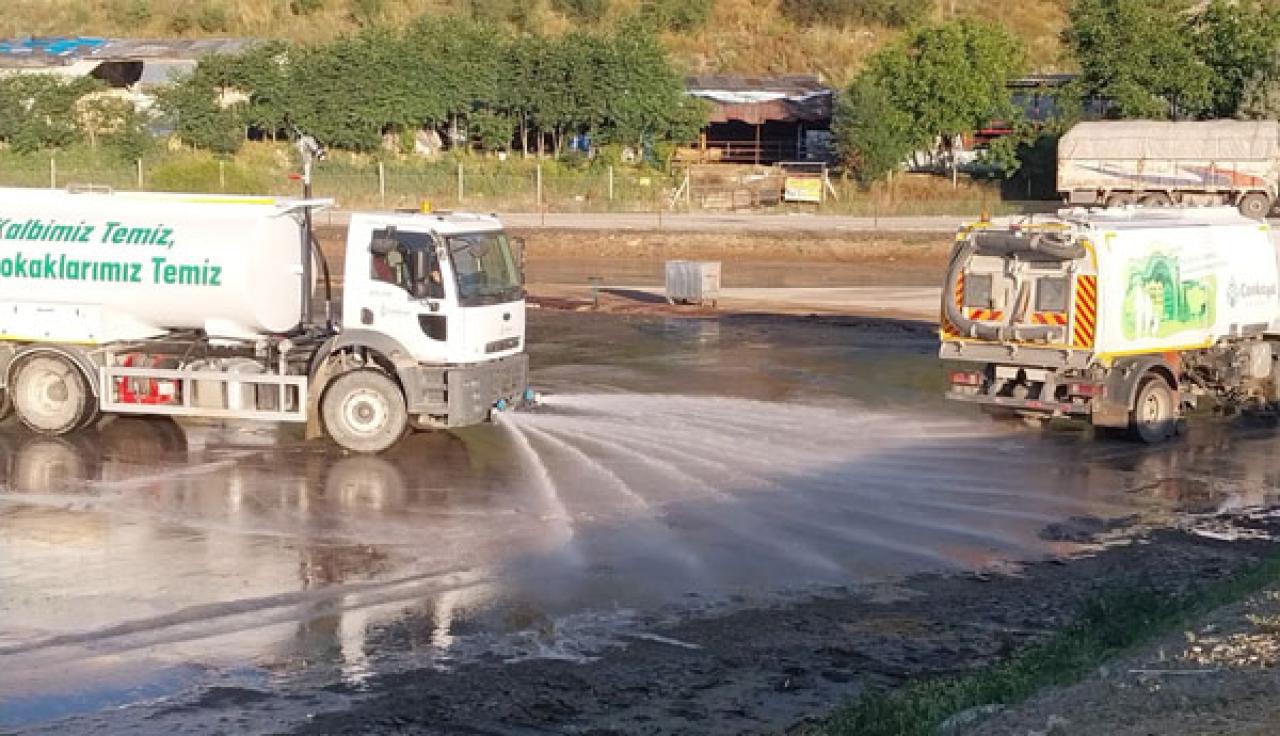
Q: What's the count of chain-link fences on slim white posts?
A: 1